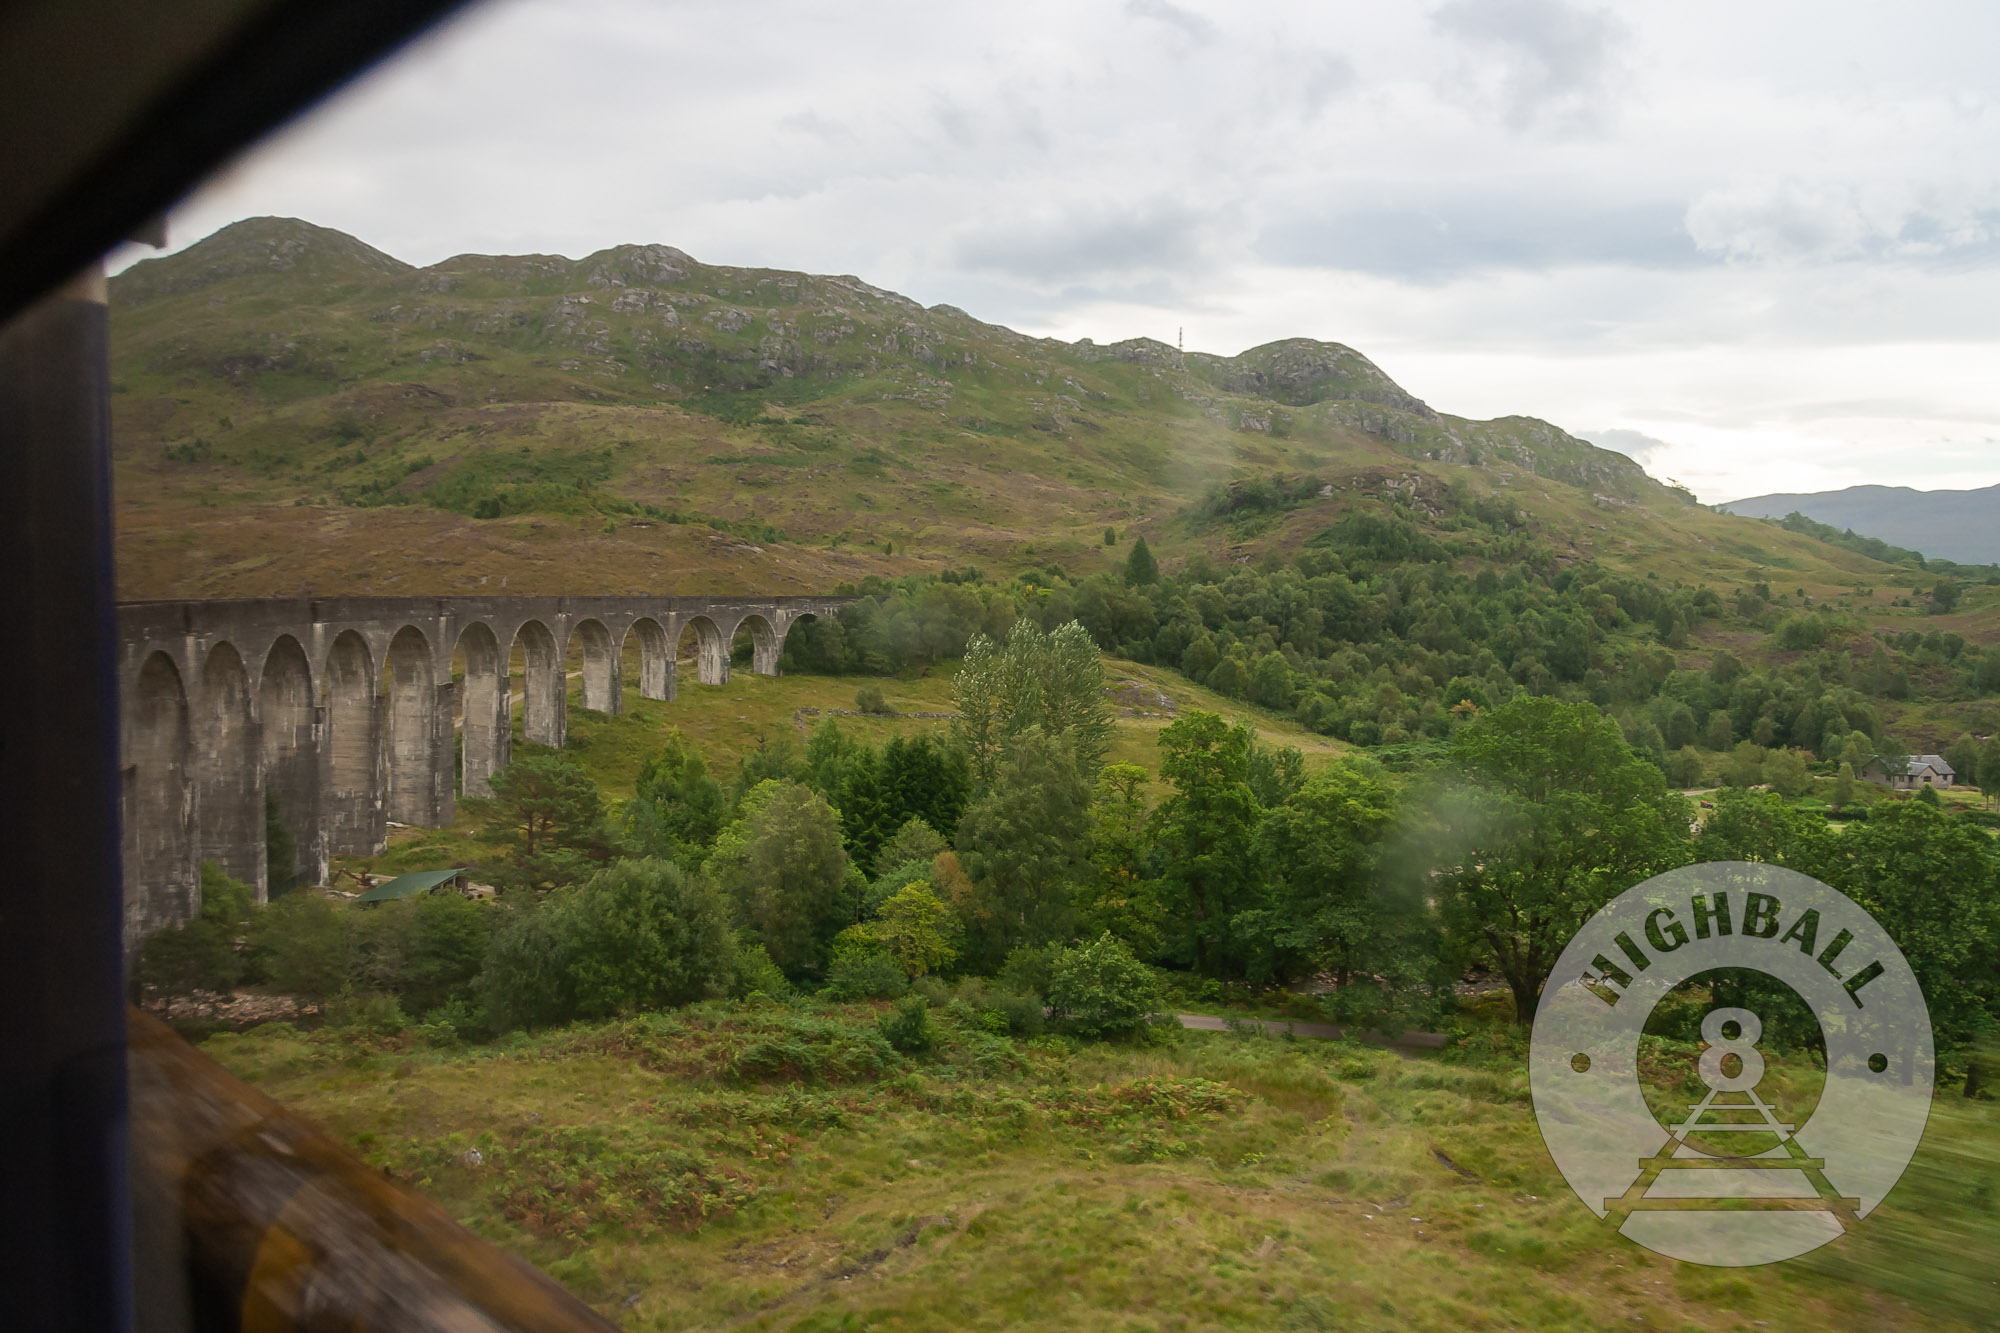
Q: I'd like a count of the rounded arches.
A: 12